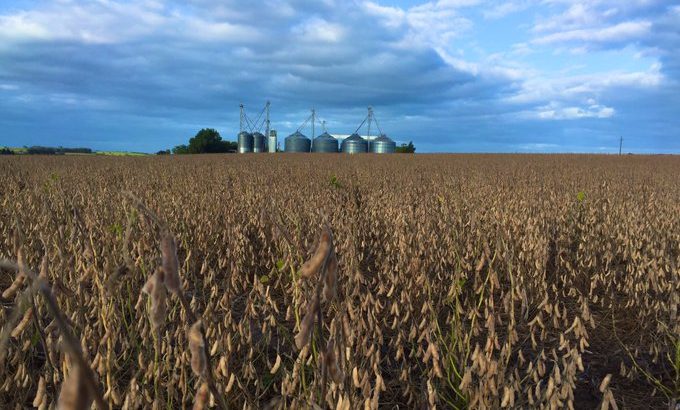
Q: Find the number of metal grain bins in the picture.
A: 6